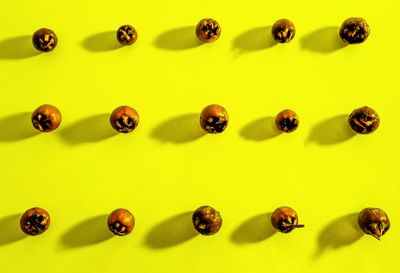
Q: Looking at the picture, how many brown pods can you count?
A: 15